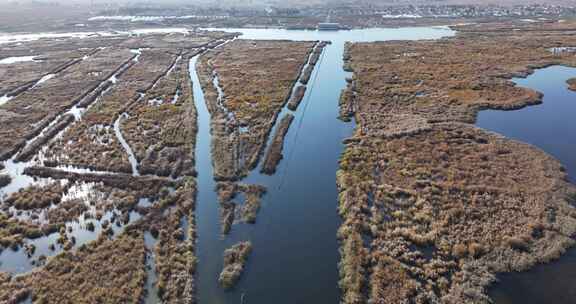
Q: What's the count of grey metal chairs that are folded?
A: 0